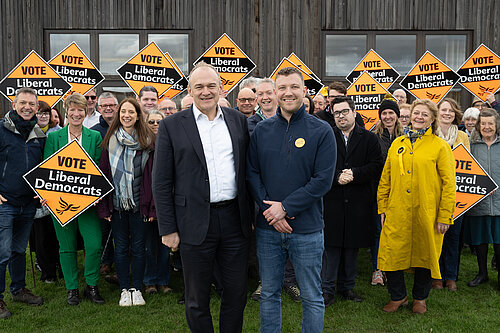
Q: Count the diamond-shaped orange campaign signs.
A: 13